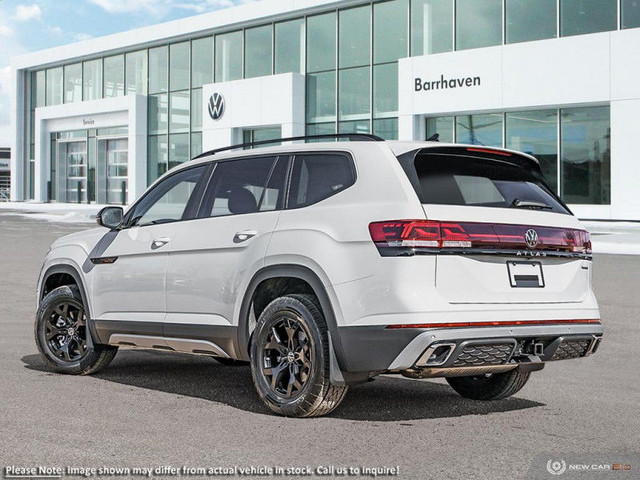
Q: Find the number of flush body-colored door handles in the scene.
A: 2